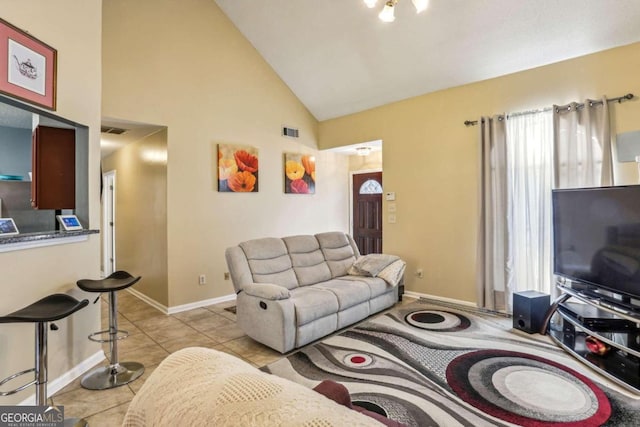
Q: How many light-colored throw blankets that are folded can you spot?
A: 1